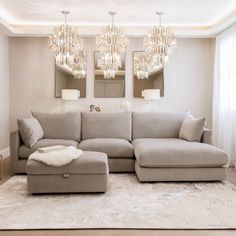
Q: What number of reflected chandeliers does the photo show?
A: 3